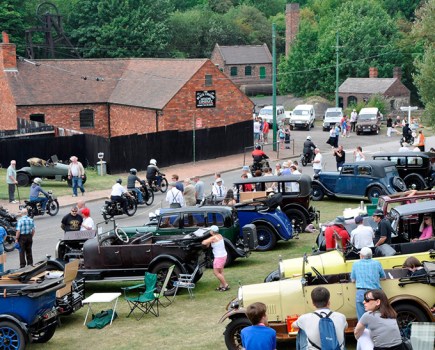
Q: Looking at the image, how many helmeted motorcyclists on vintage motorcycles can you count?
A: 7